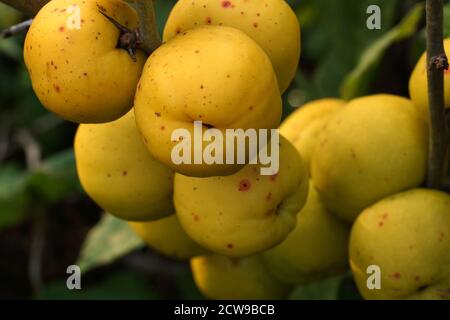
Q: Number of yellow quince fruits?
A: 12